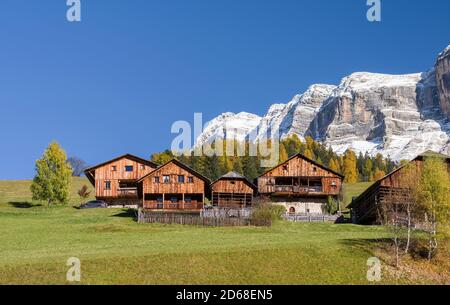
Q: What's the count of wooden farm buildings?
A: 5